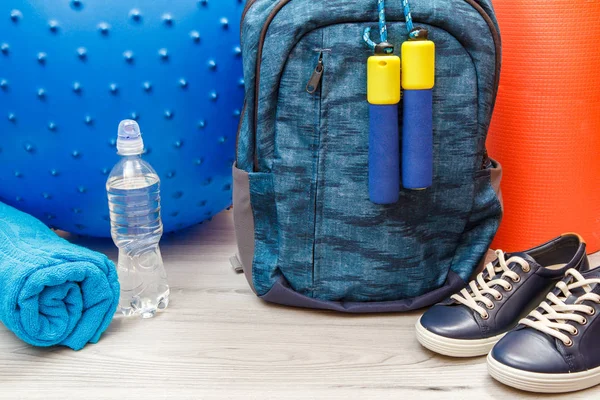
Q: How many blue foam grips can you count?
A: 2